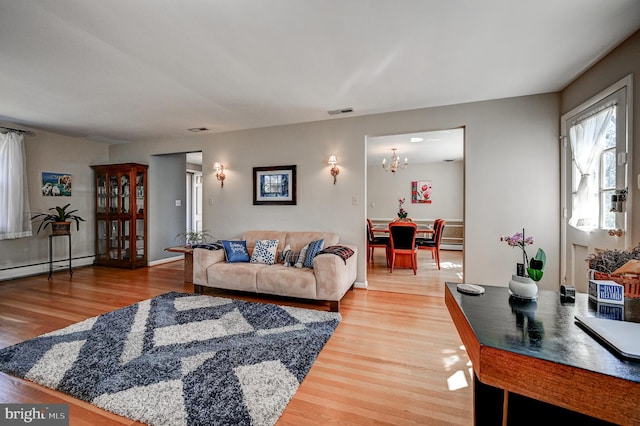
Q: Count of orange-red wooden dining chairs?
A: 6